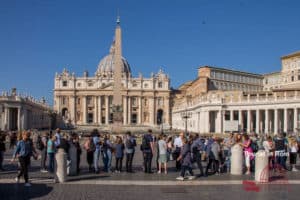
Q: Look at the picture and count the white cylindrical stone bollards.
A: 3